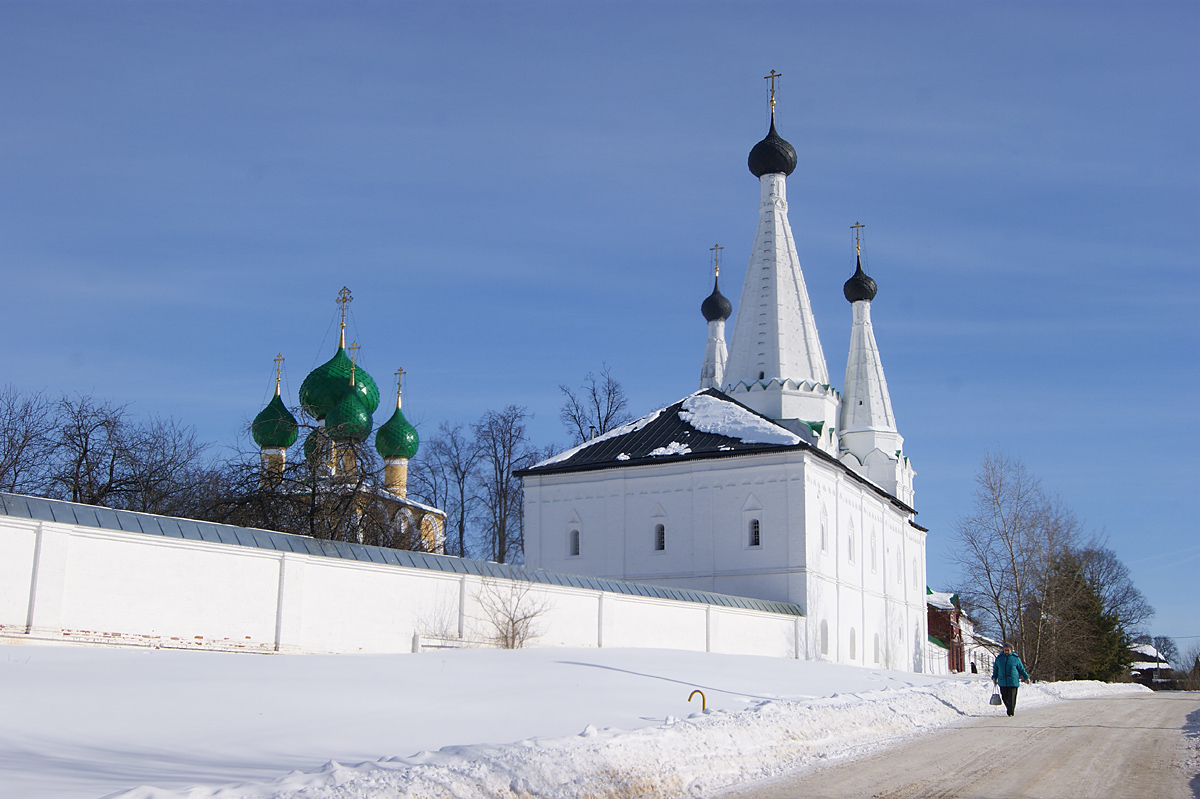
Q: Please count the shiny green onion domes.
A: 5